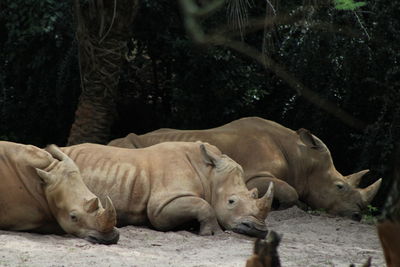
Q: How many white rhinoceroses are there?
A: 3